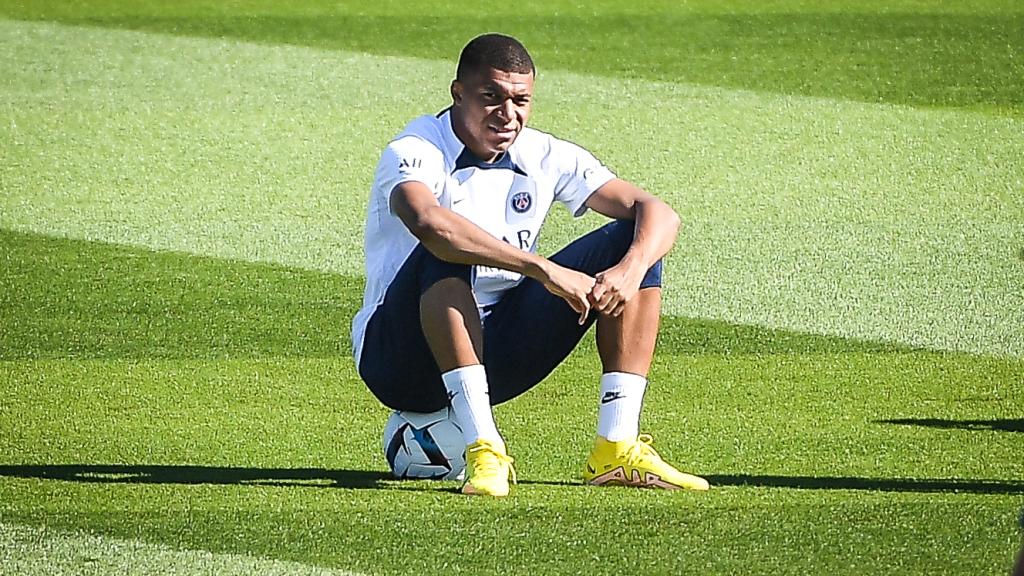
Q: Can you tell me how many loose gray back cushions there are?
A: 0